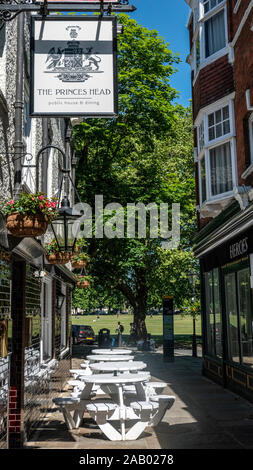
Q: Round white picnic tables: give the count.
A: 4